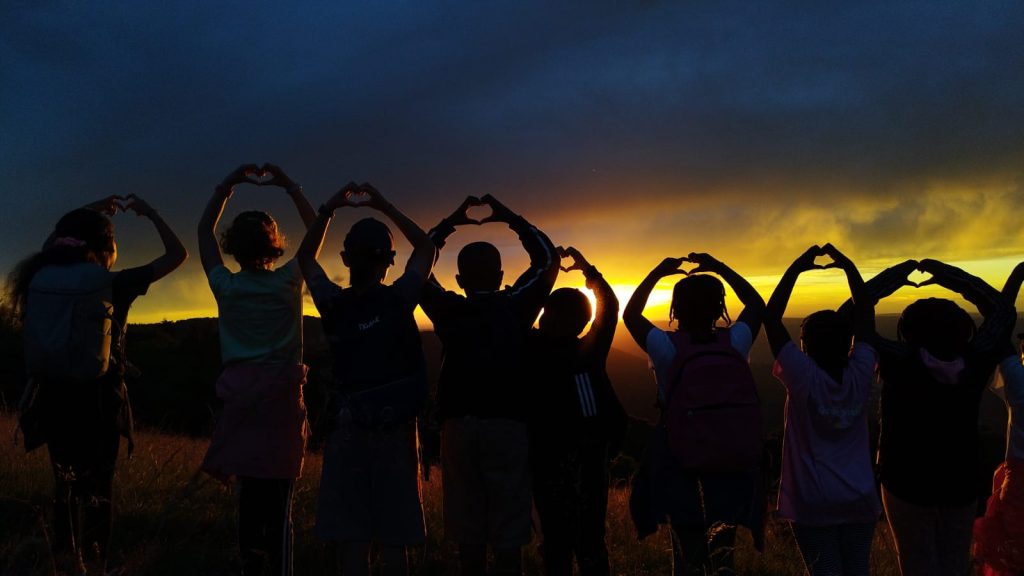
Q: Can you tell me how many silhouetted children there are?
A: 9